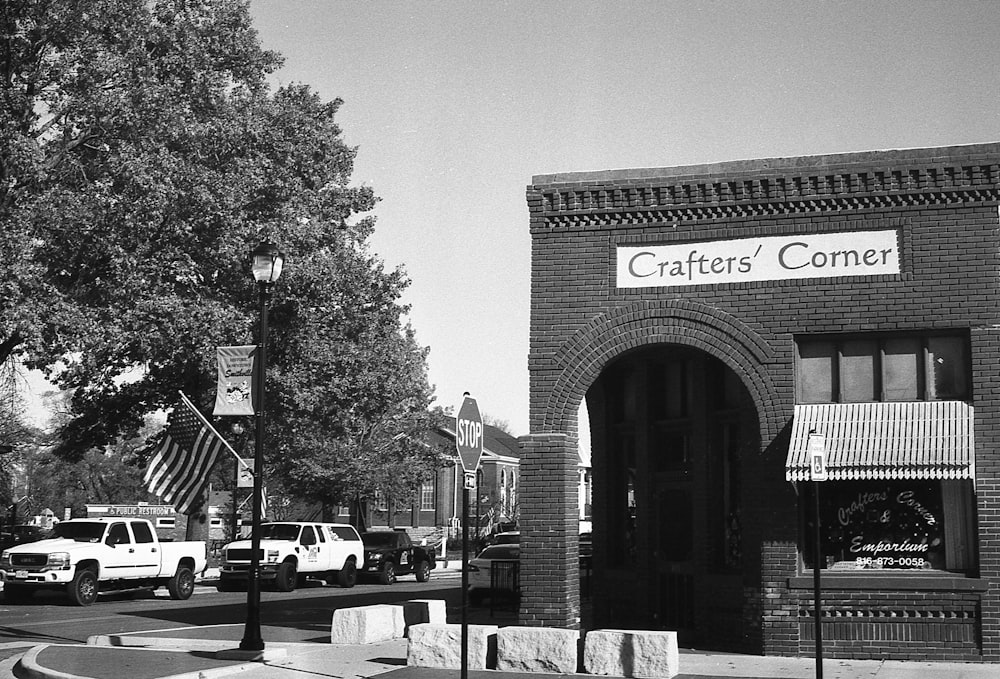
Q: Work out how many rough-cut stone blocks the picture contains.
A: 5